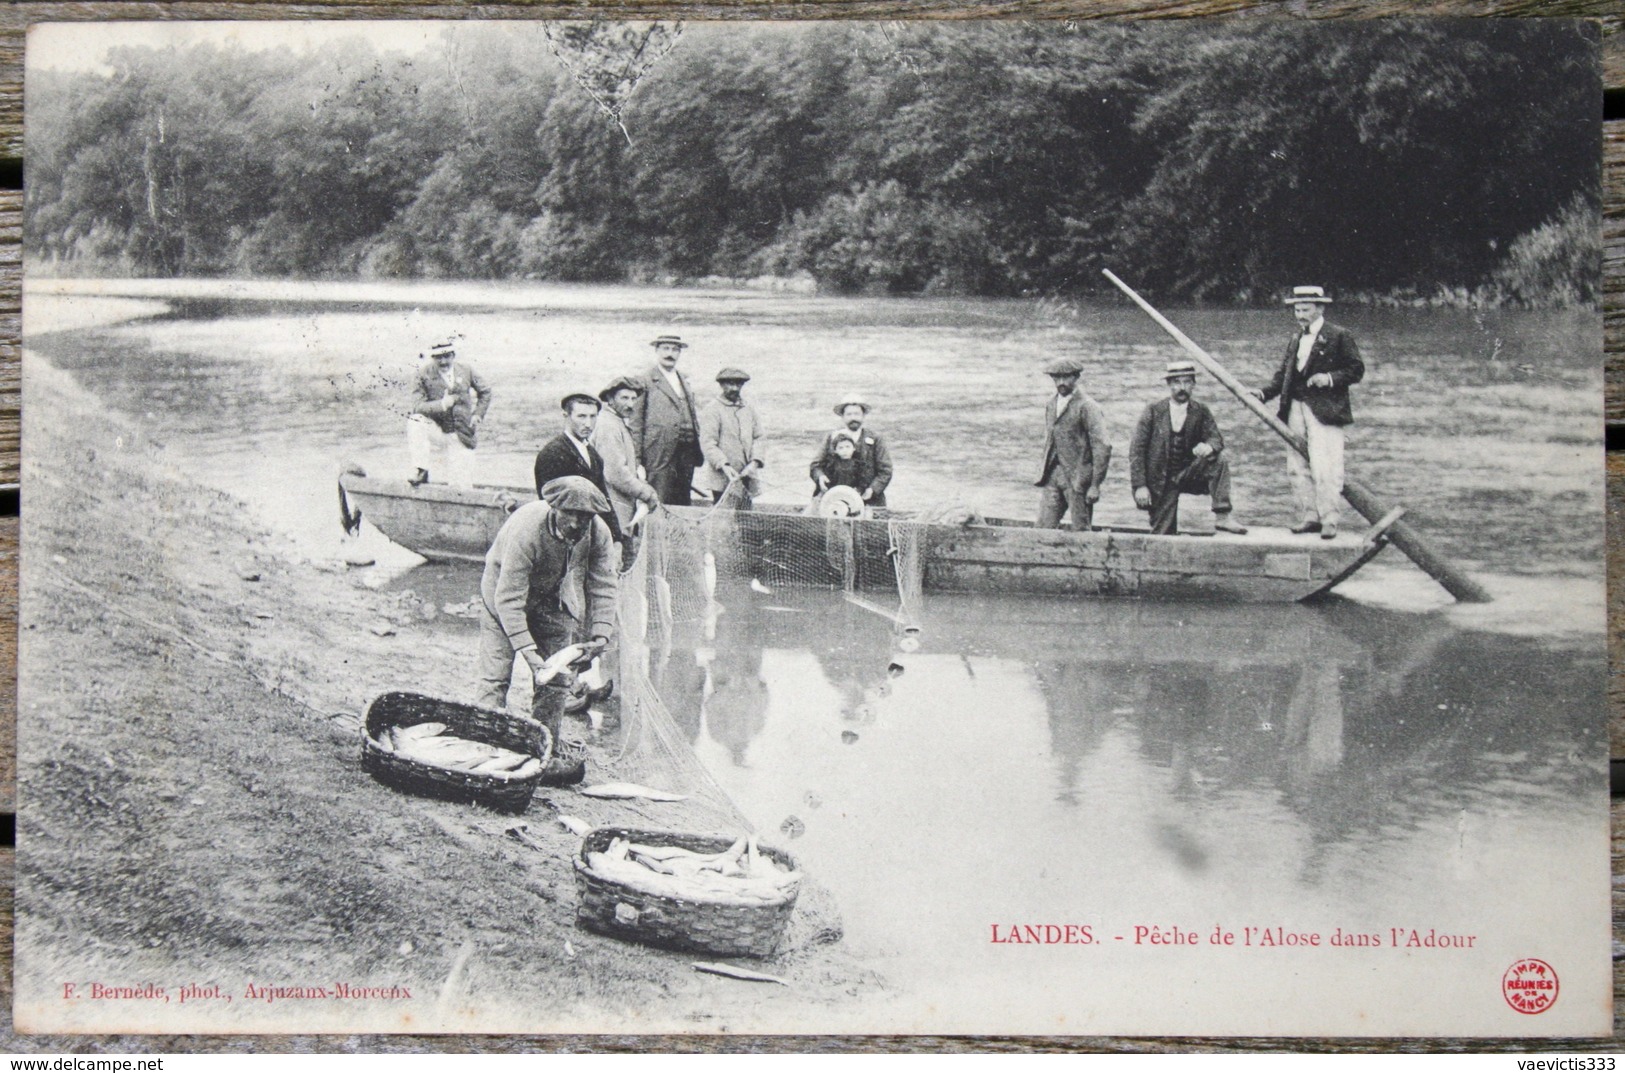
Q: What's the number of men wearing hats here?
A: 10